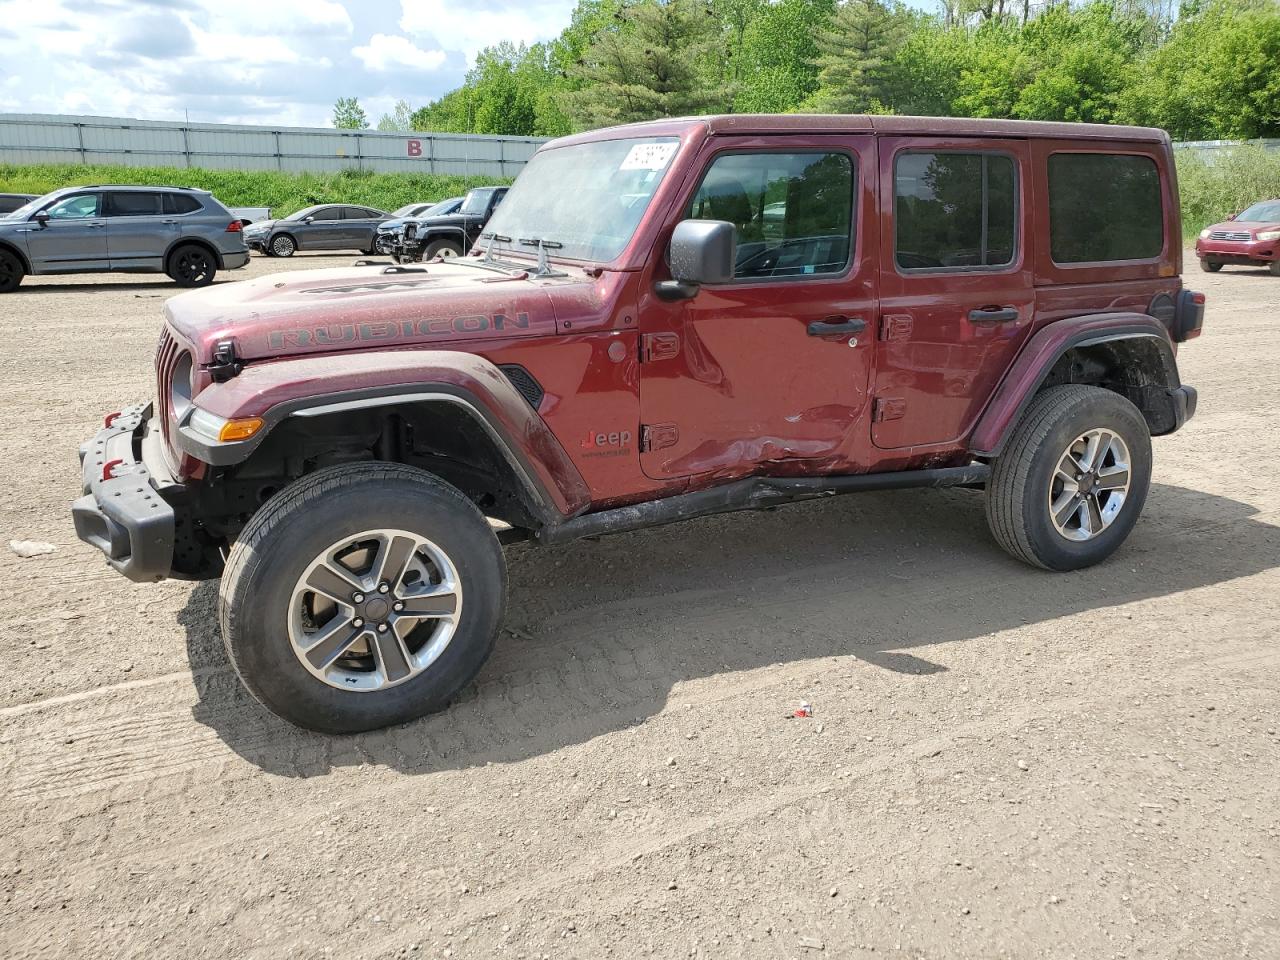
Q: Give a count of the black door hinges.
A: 0